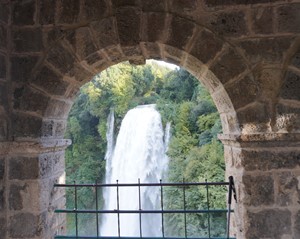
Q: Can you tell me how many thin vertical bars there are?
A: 7